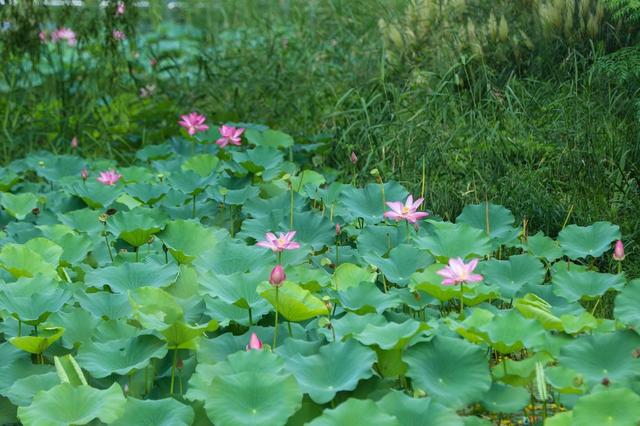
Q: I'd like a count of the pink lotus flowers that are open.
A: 6